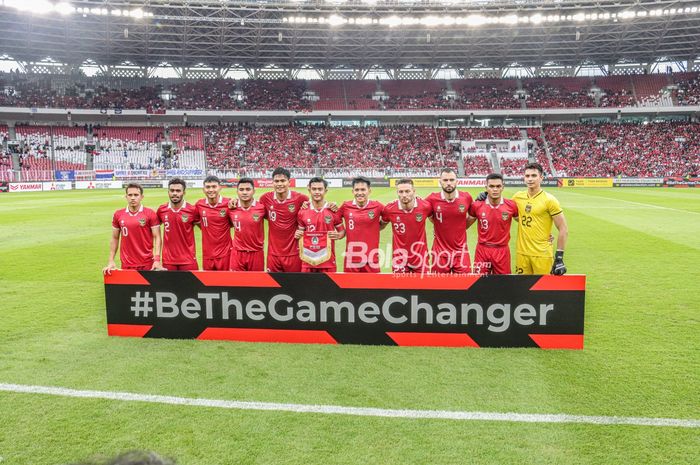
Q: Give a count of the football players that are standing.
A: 11